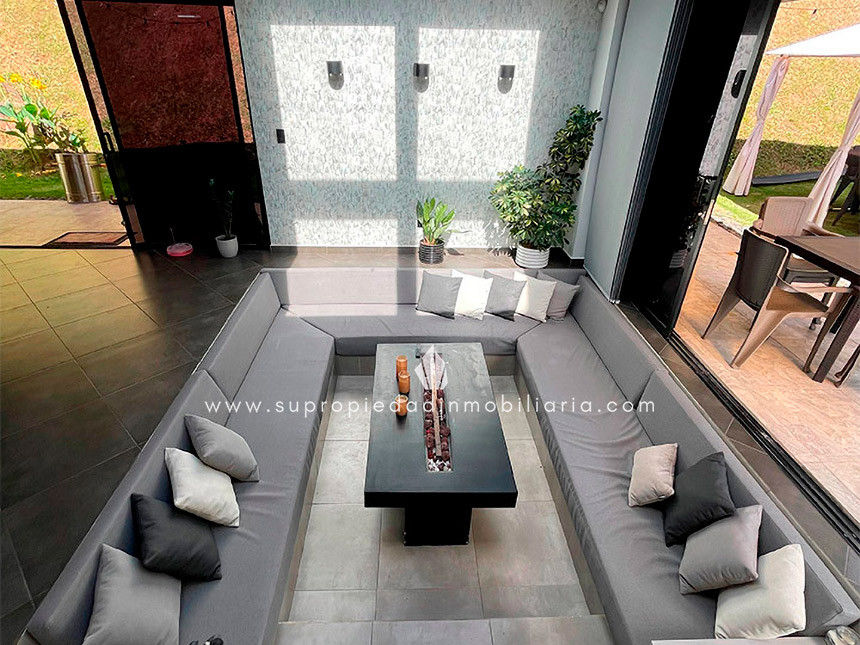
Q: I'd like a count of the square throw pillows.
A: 13